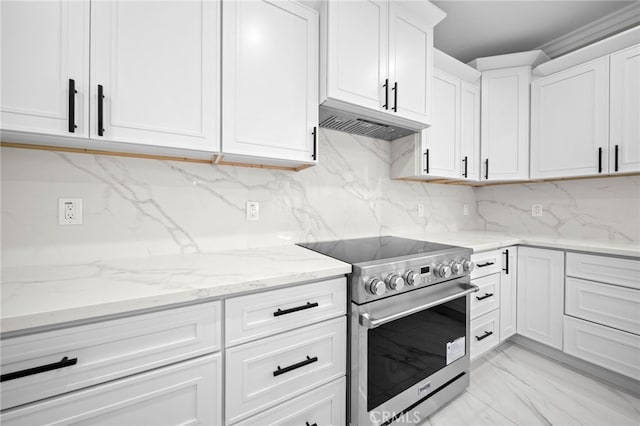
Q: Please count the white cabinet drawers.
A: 11